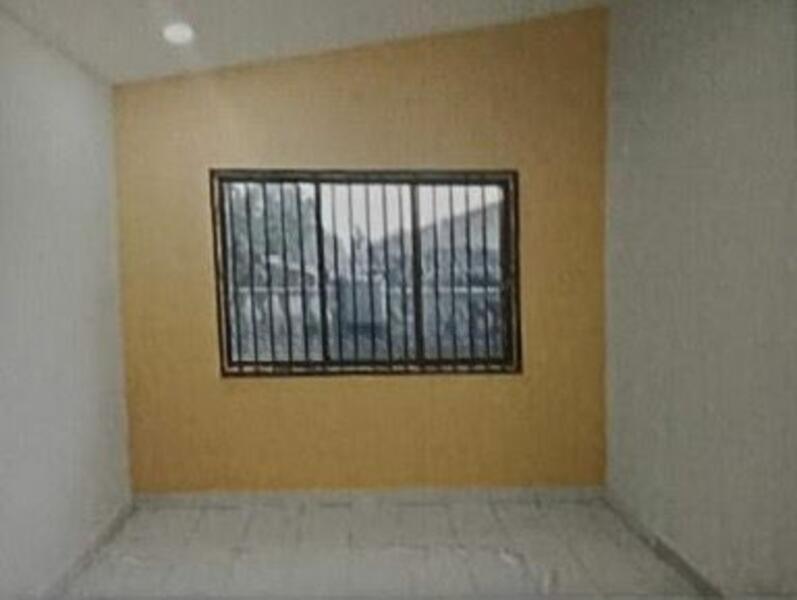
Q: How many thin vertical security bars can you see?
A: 14